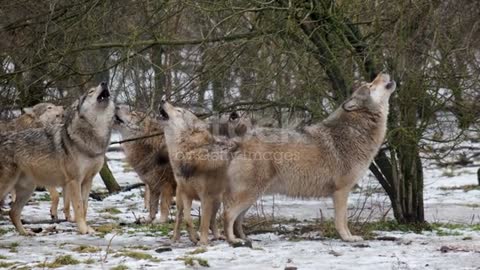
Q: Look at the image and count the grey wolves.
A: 6